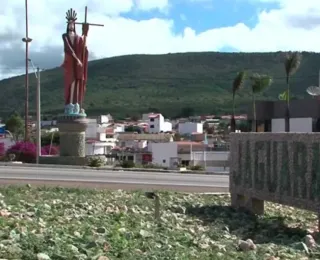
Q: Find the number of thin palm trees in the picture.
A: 3